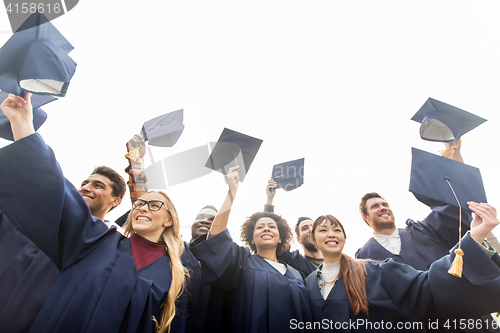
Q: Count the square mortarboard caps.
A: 7